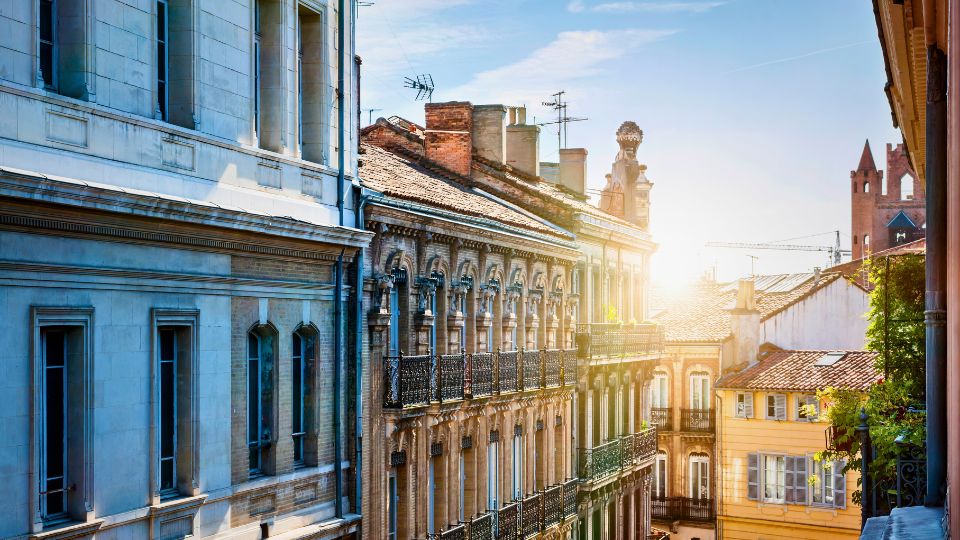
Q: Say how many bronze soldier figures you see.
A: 0